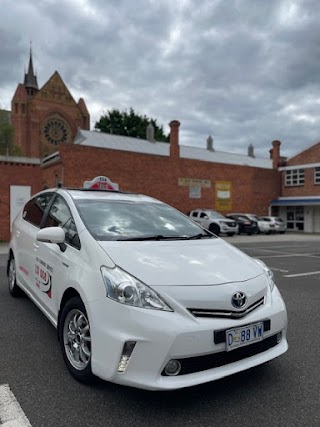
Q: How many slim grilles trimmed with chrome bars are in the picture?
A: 1